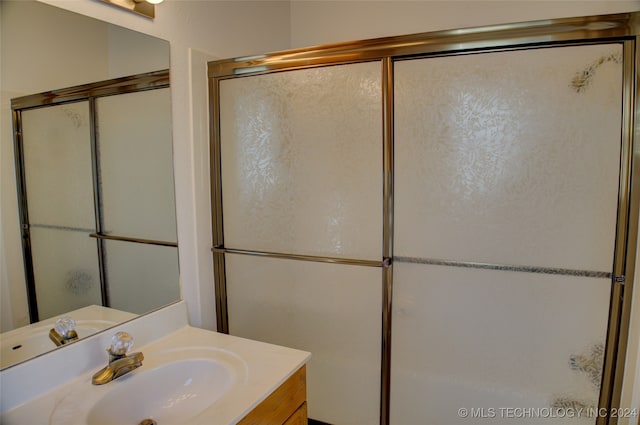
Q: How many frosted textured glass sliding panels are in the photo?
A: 2